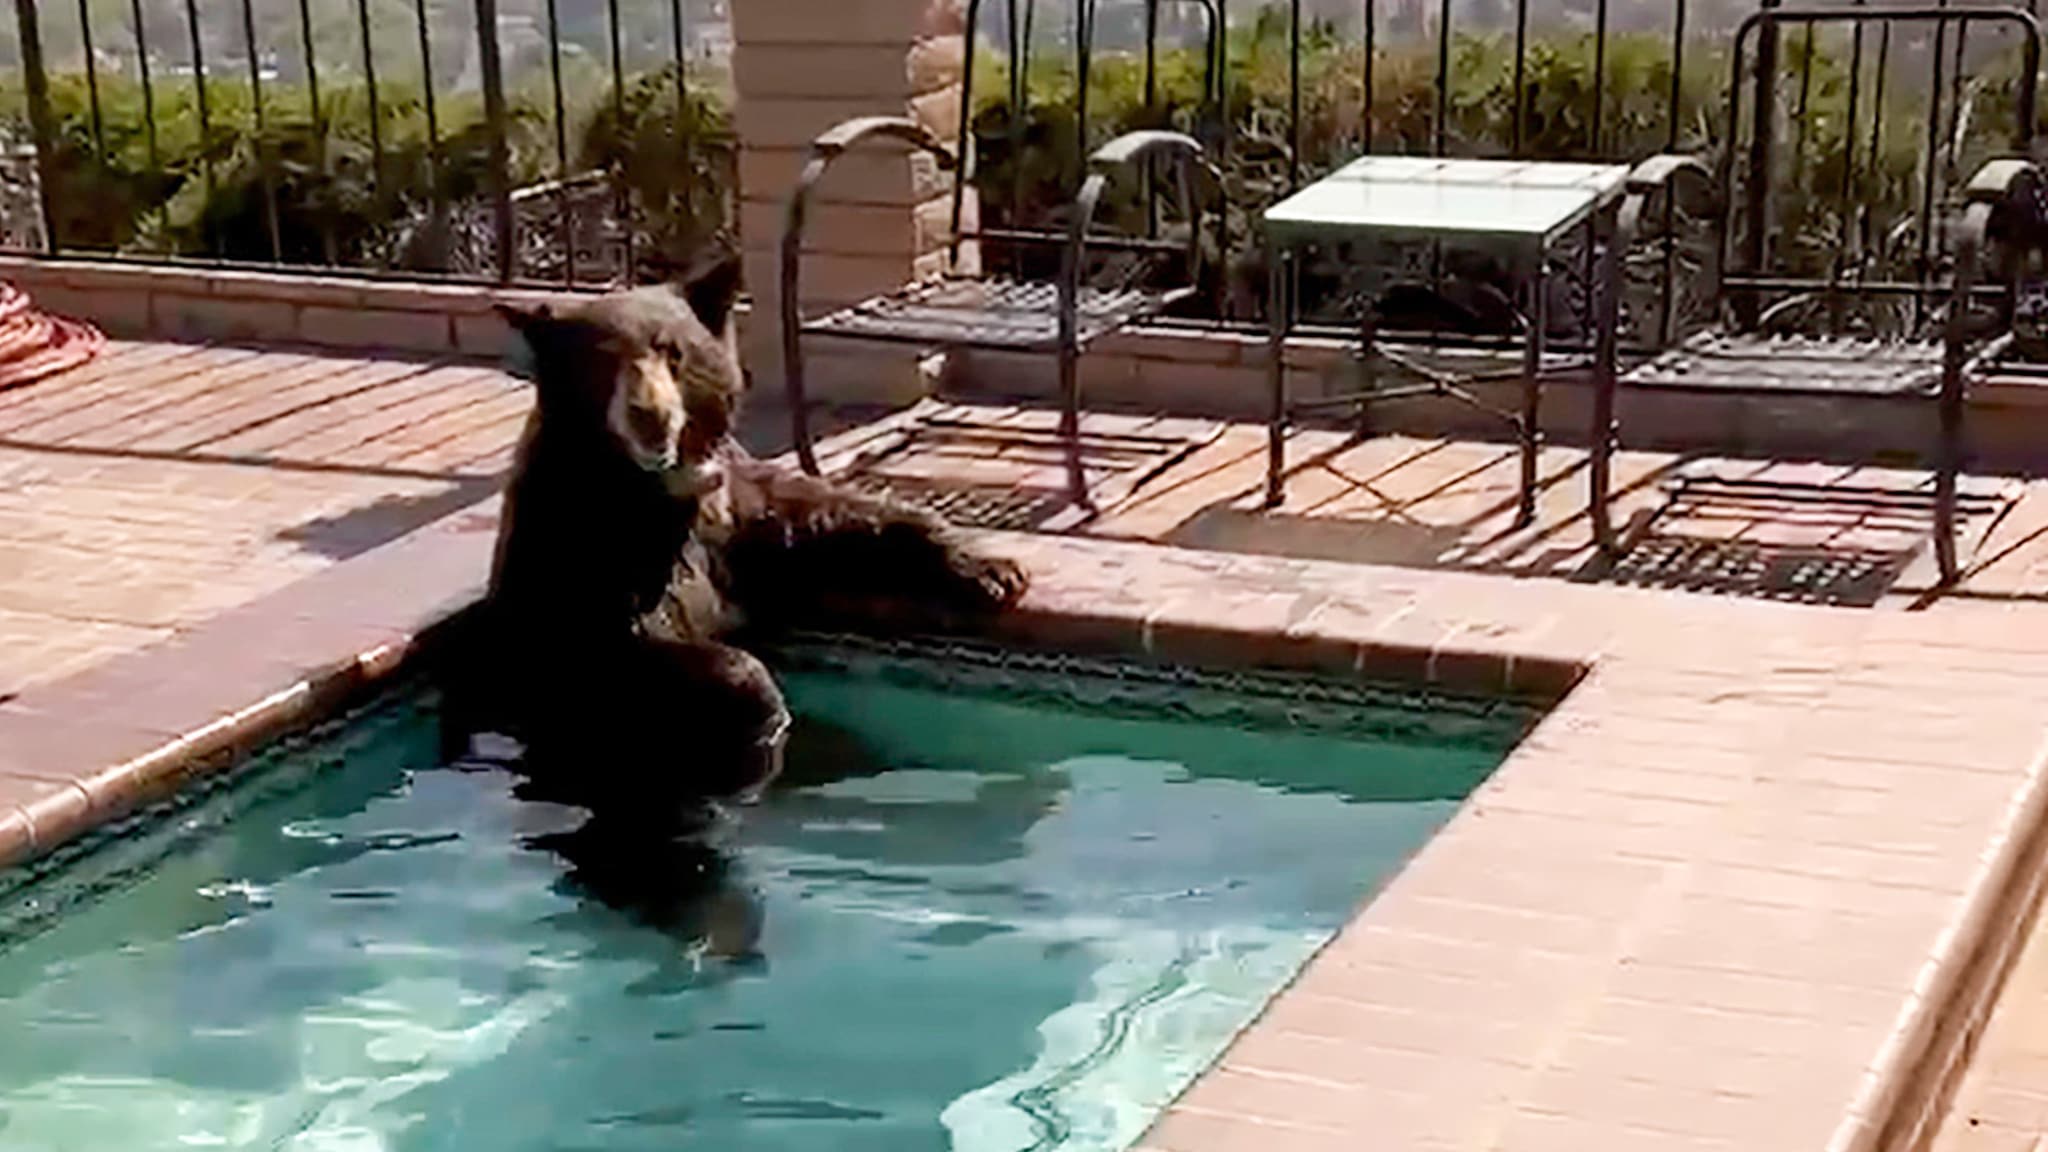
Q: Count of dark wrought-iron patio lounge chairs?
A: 2